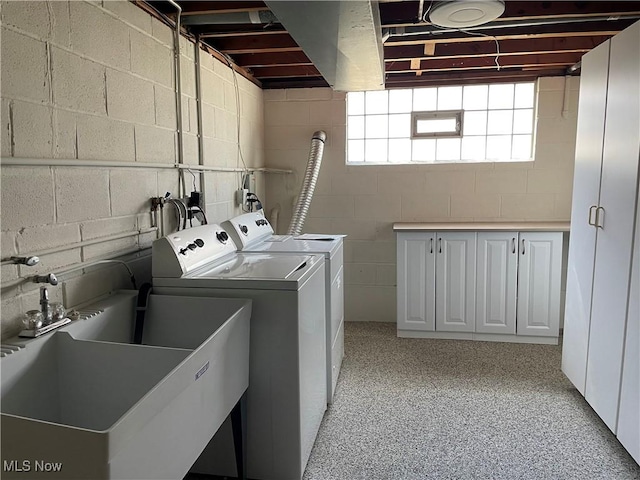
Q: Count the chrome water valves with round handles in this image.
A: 2